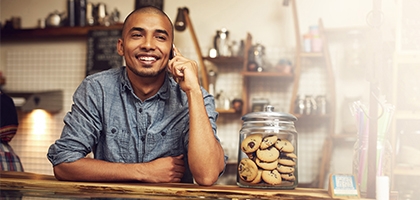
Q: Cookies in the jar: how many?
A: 12